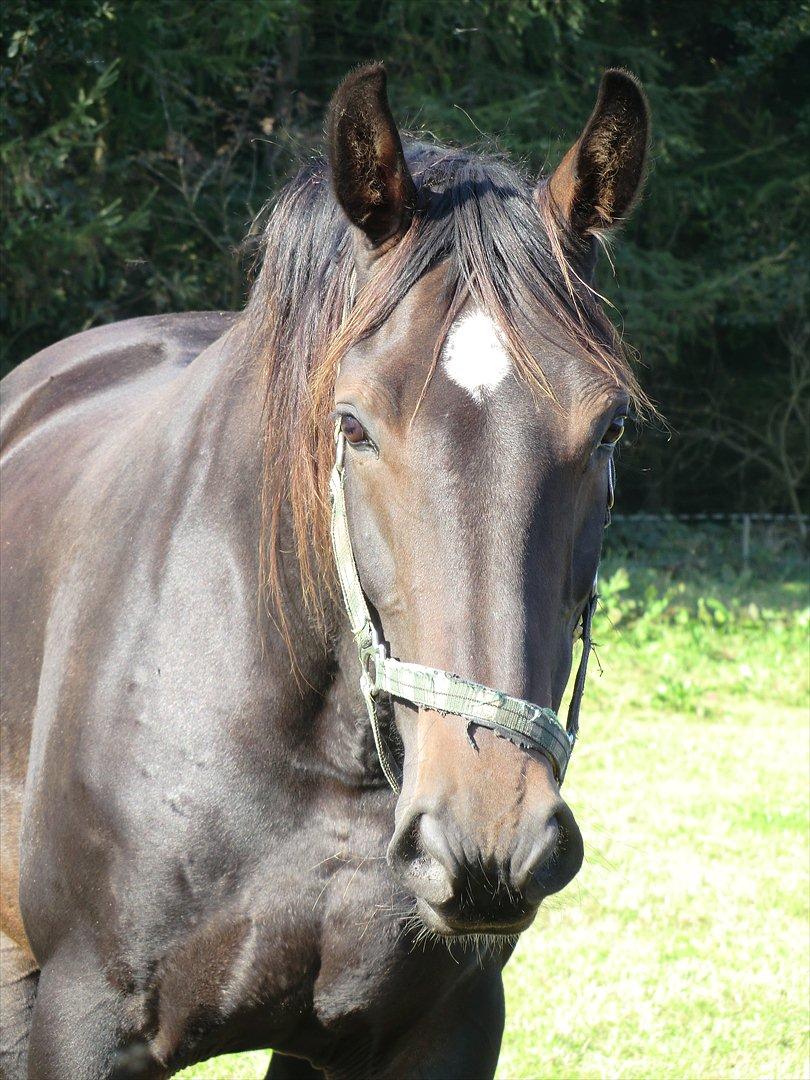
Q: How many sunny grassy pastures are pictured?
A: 1